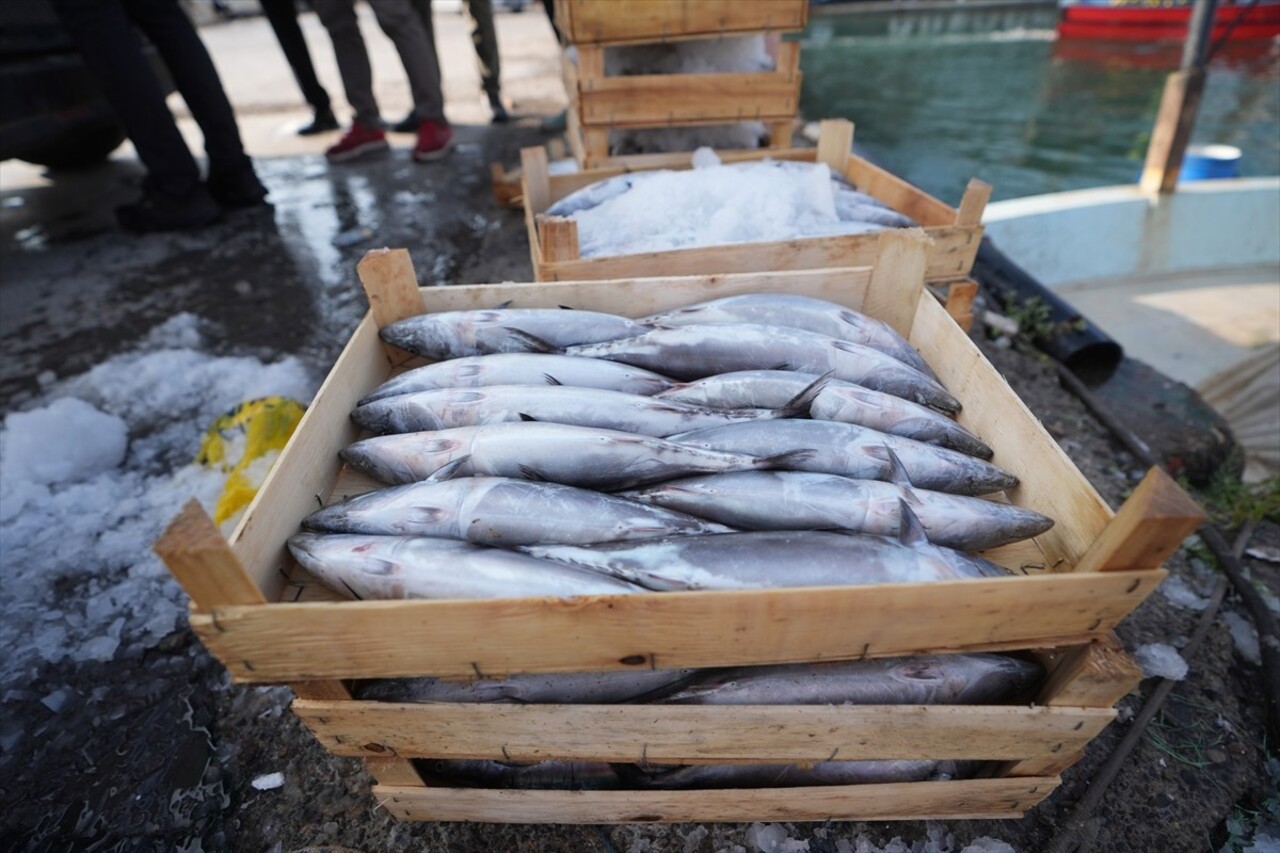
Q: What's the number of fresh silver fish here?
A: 12